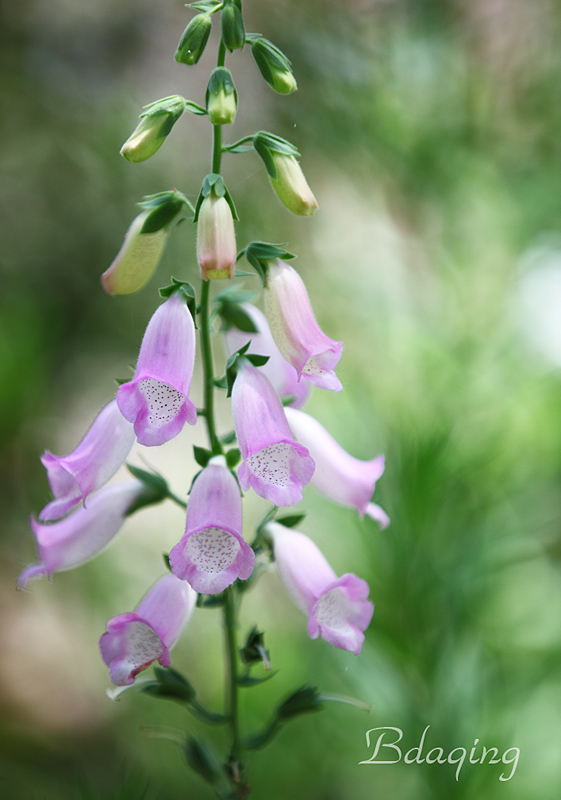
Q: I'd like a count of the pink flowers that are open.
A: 10